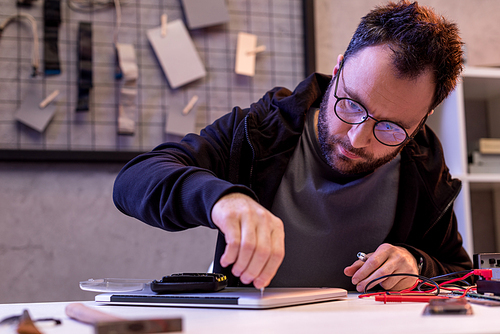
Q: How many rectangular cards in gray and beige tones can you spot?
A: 5